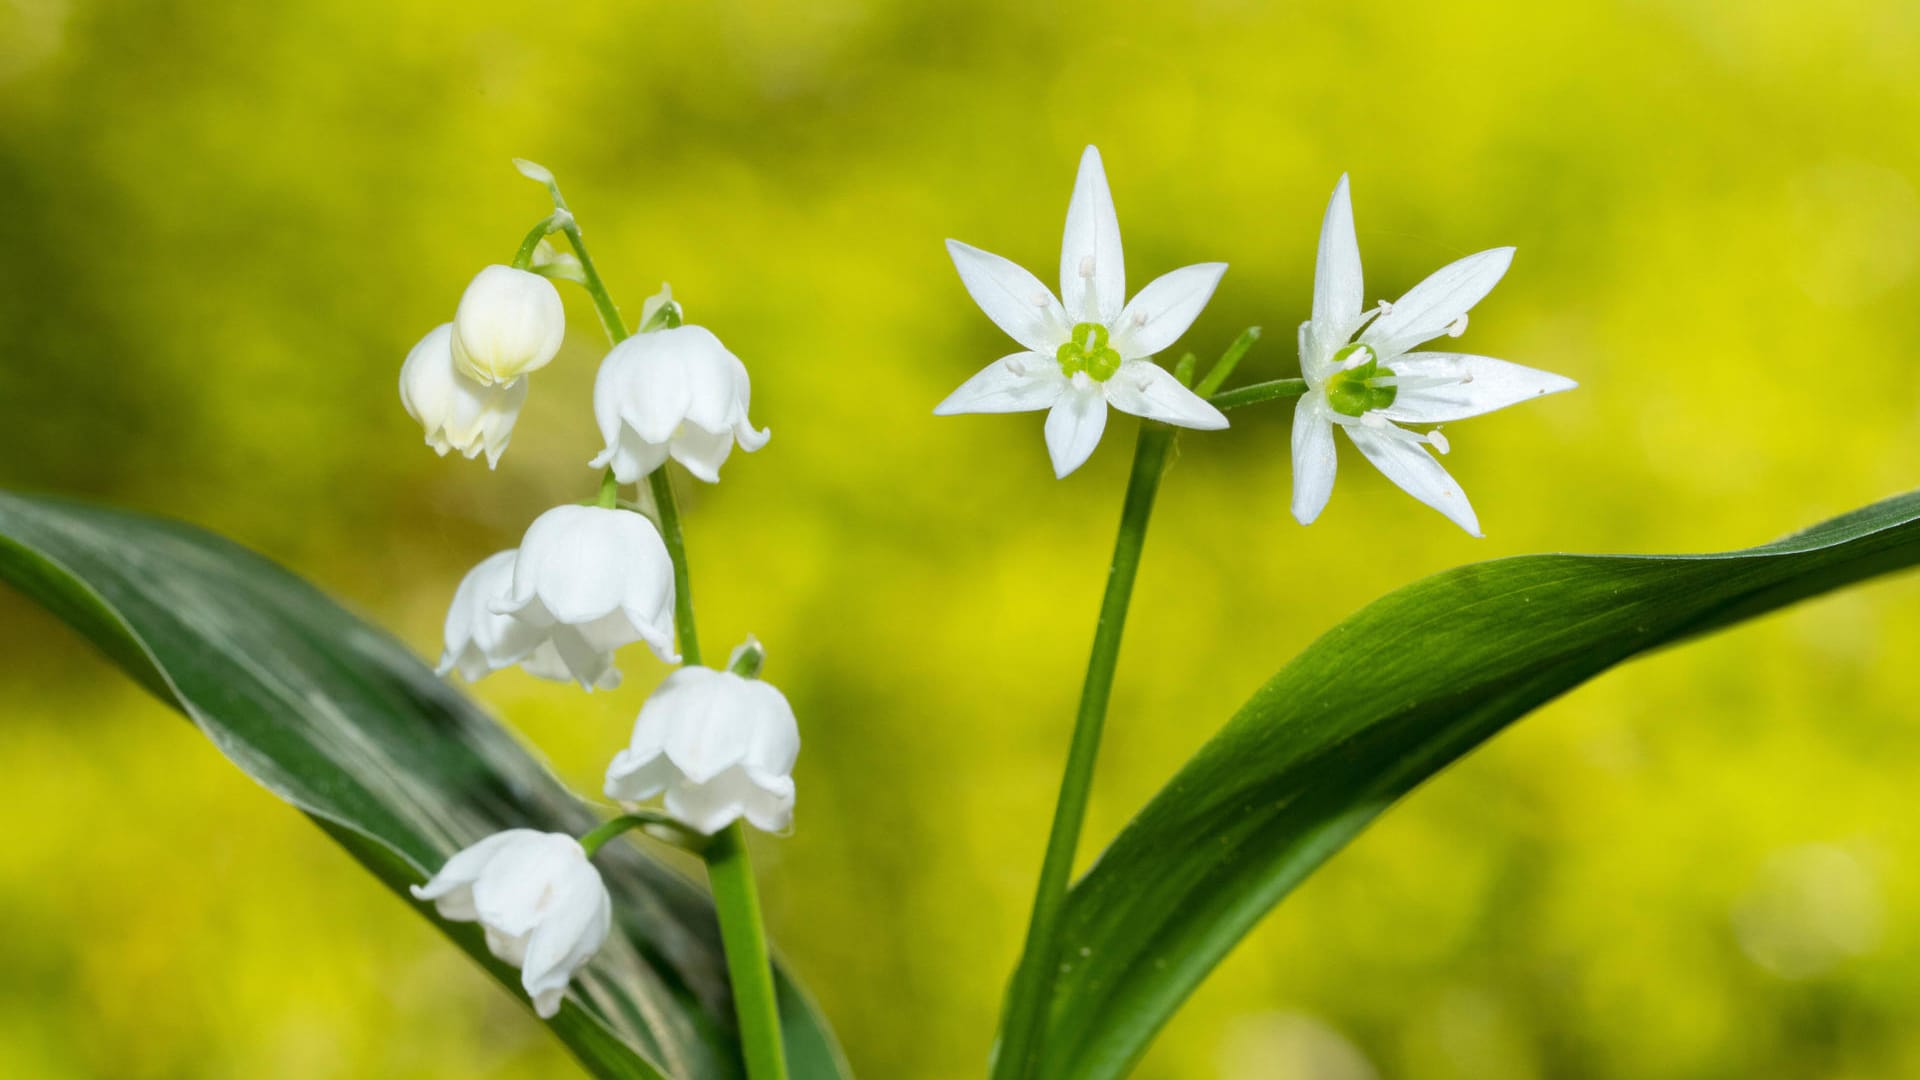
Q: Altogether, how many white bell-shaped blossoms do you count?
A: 7